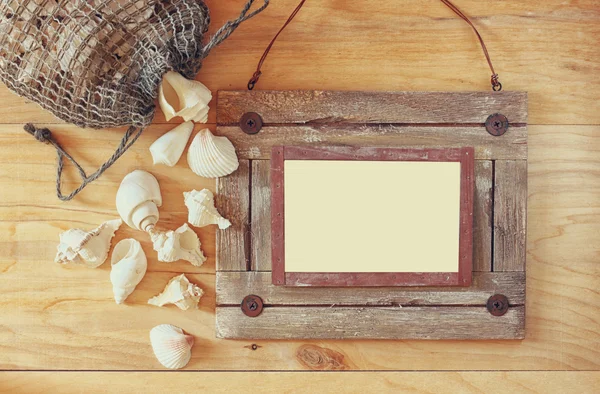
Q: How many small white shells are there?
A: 10